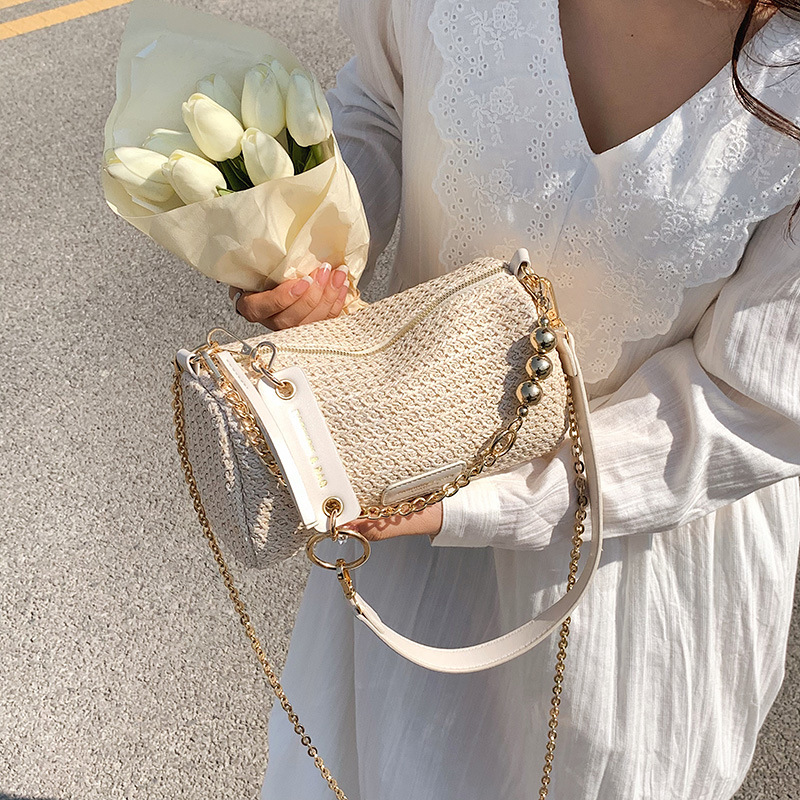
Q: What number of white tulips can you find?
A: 9